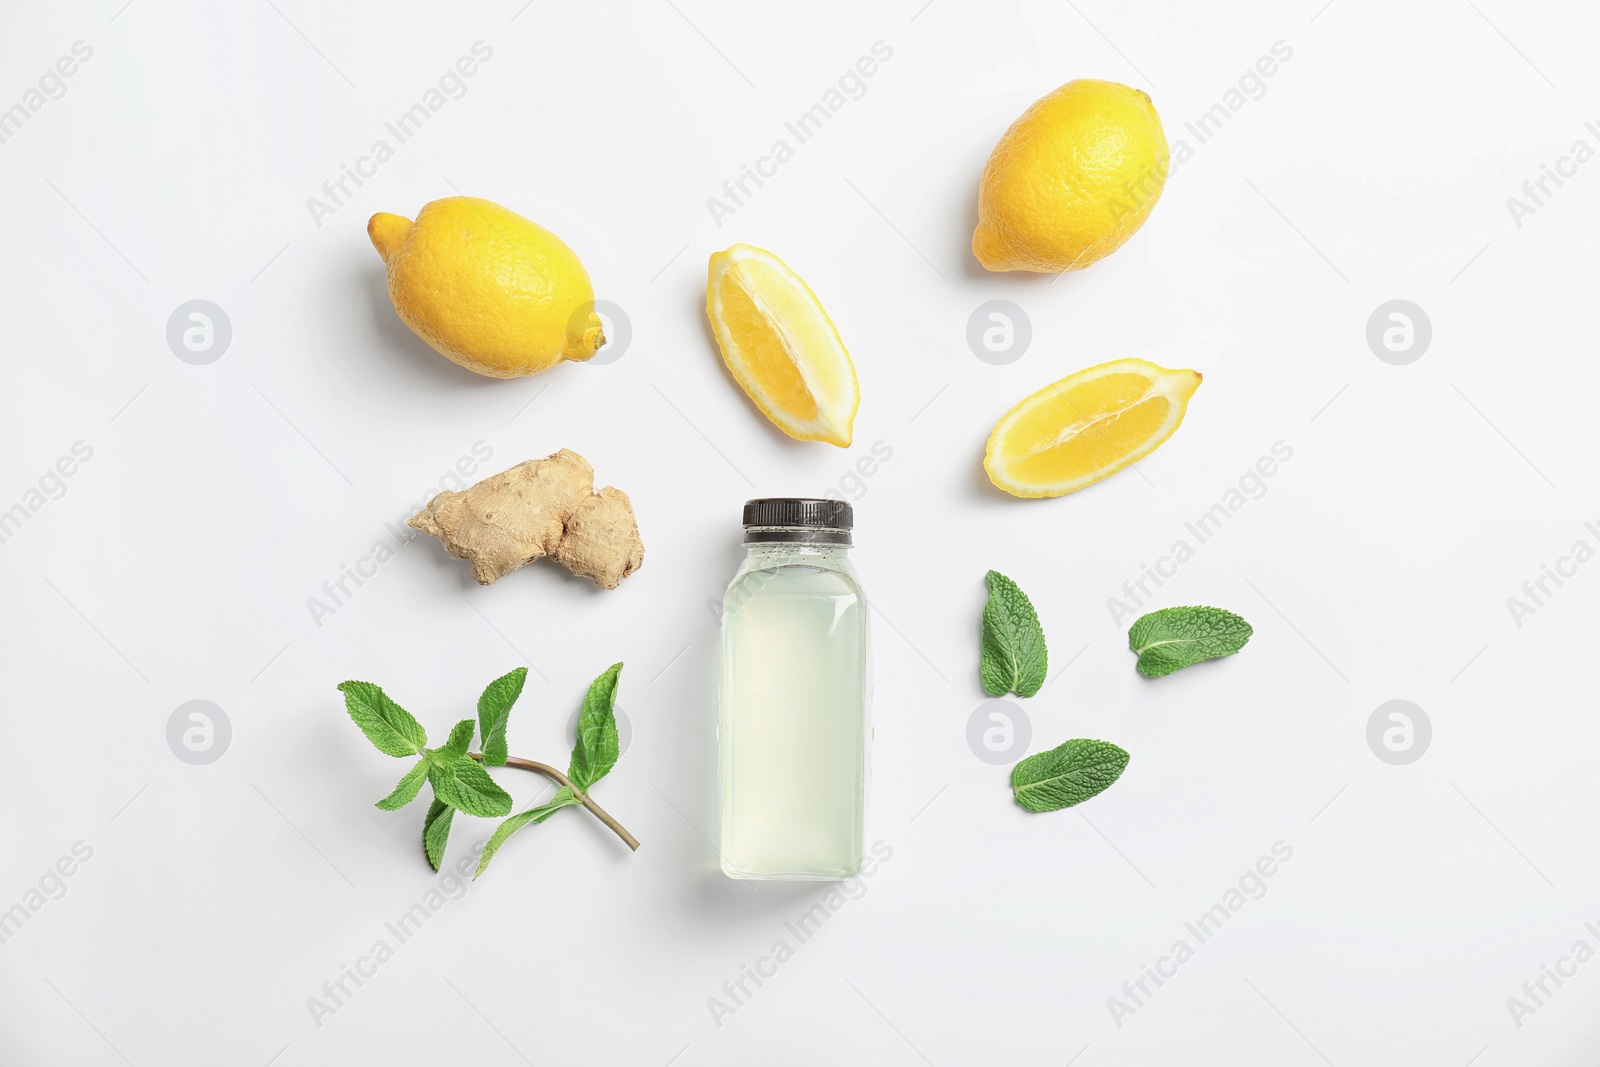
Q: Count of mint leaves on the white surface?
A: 11